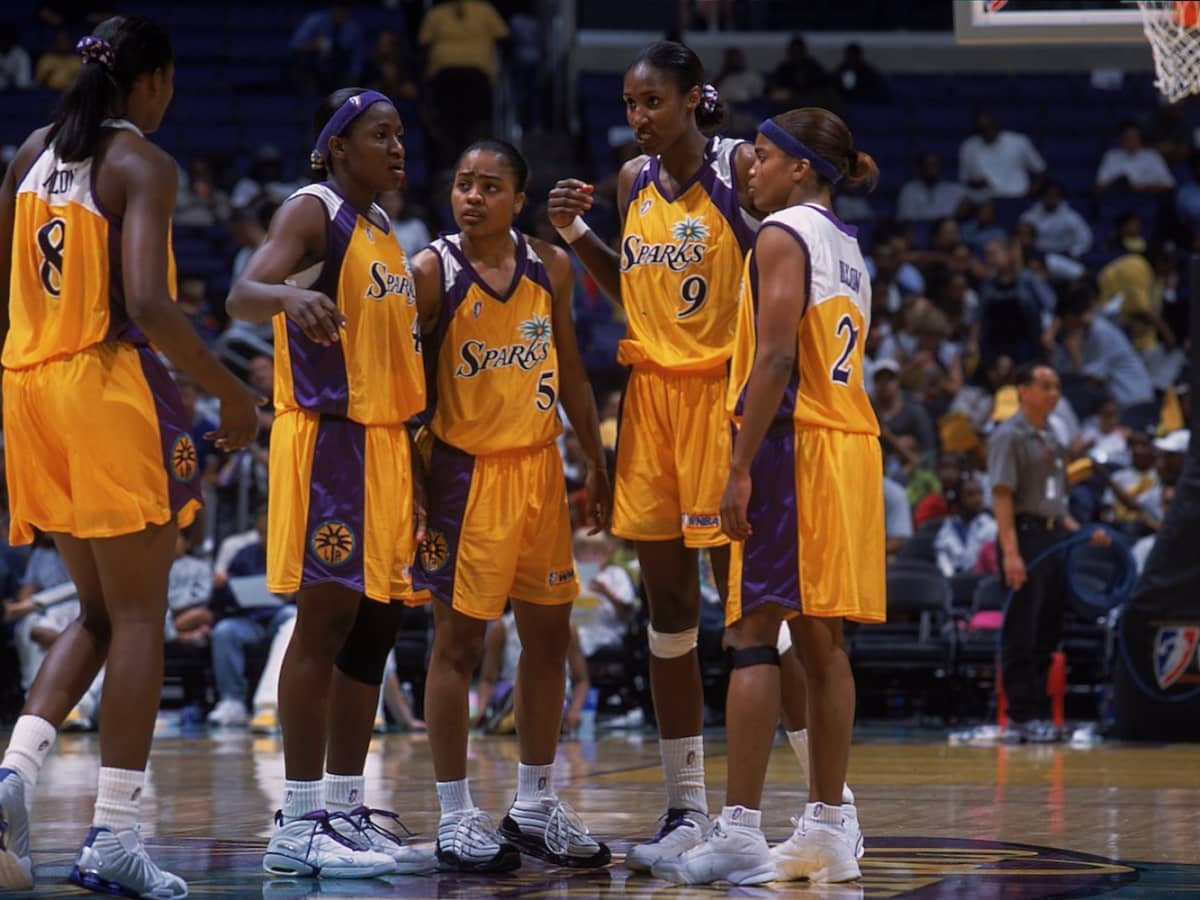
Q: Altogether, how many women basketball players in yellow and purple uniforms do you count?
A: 5